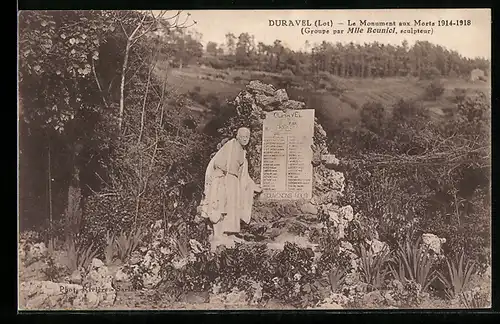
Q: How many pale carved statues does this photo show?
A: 1